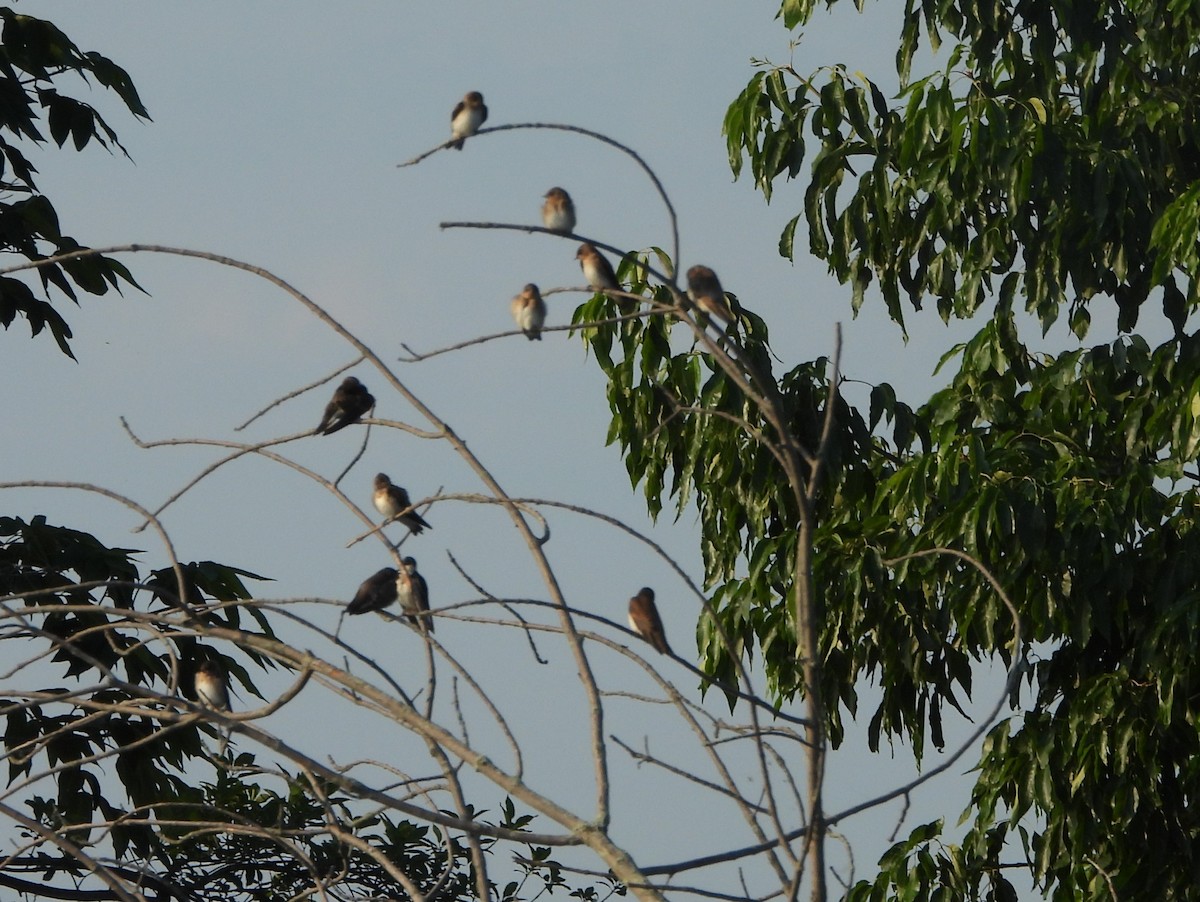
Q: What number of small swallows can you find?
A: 11